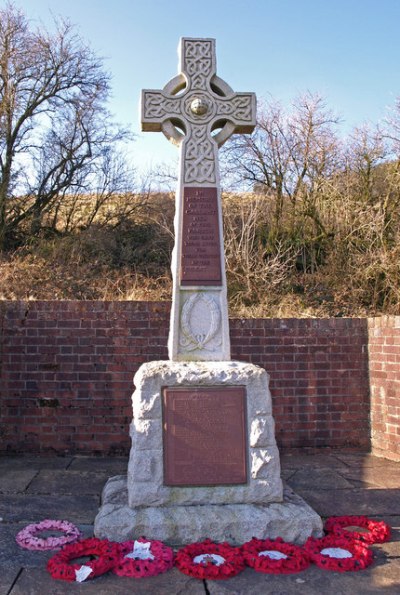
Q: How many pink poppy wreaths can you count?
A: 1